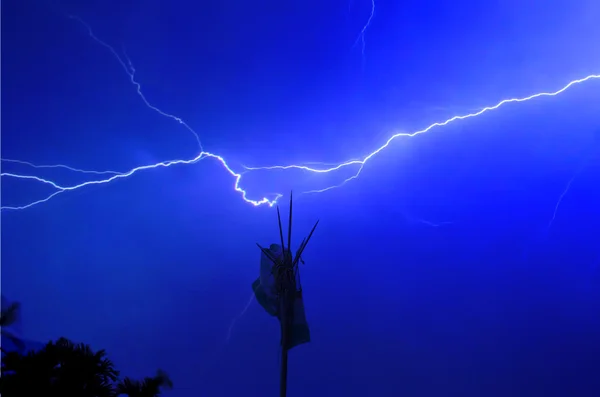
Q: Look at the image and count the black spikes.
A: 5